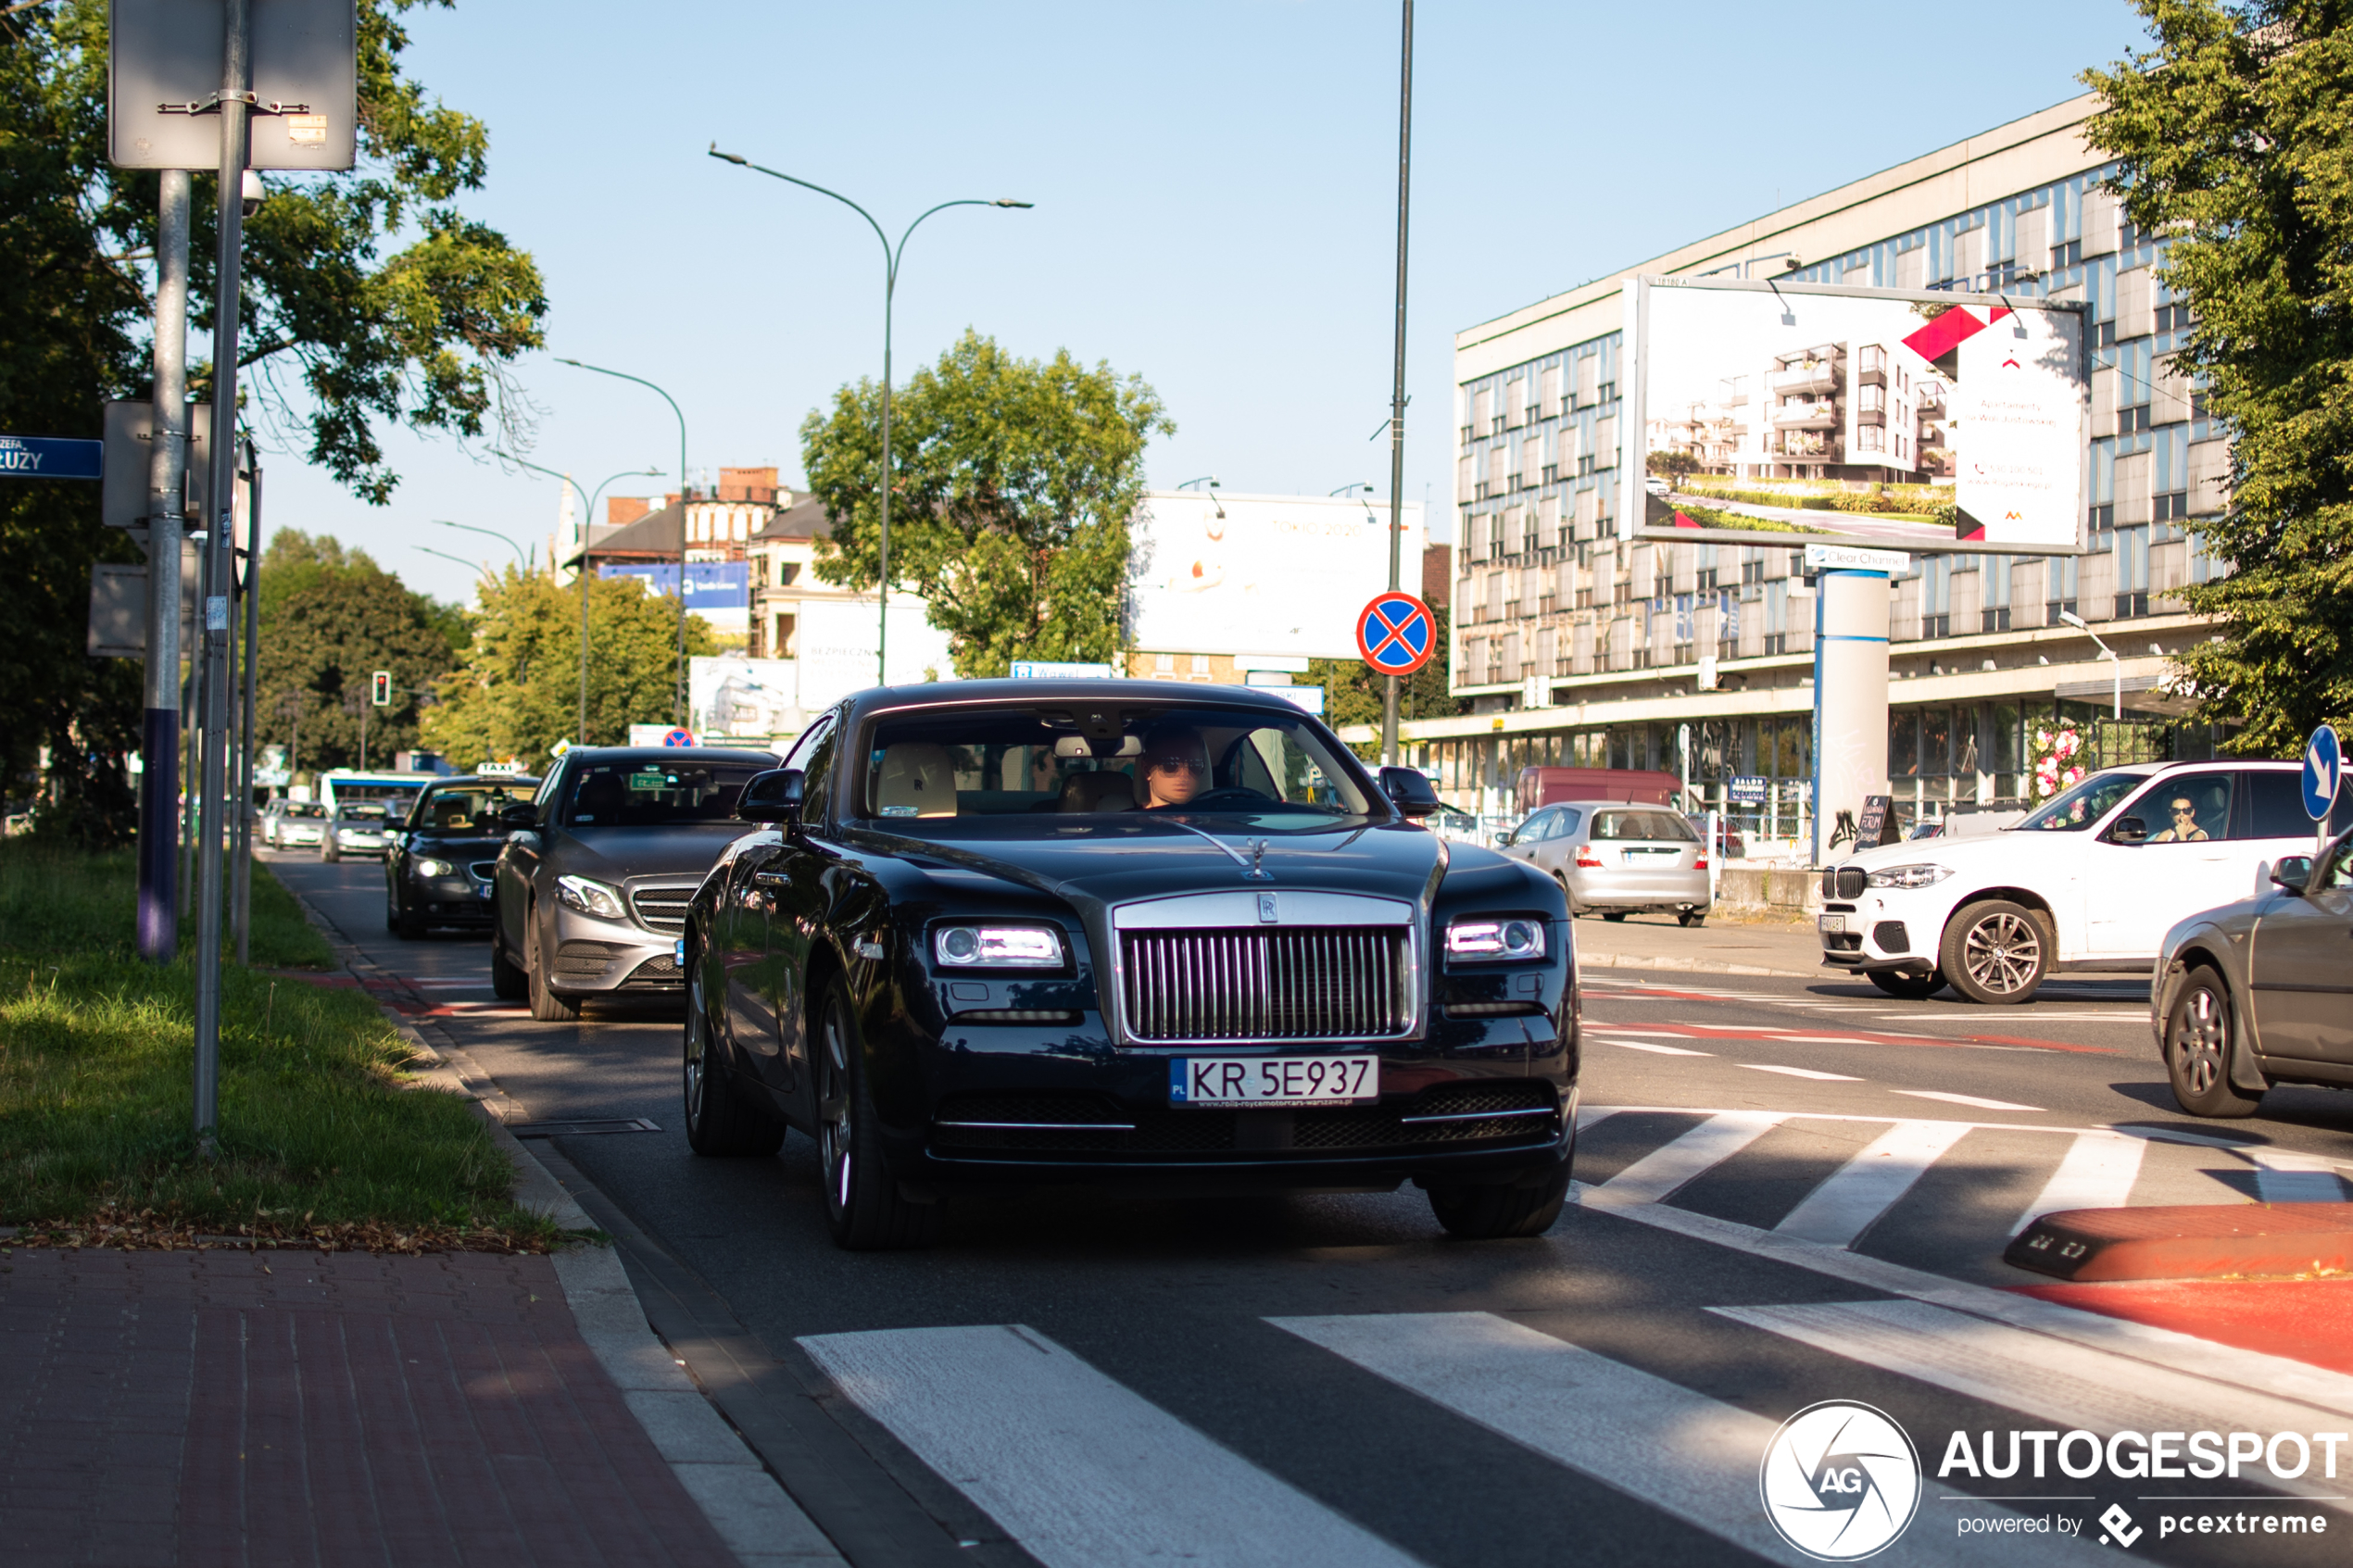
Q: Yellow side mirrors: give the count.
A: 0